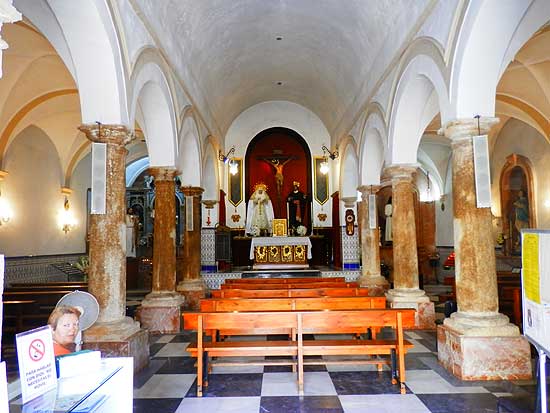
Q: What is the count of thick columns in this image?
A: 6